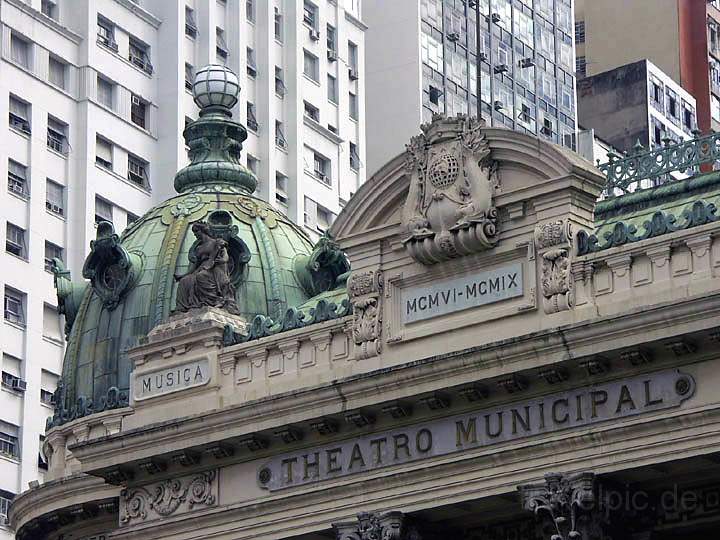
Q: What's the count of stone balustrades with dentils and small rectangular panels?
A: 2